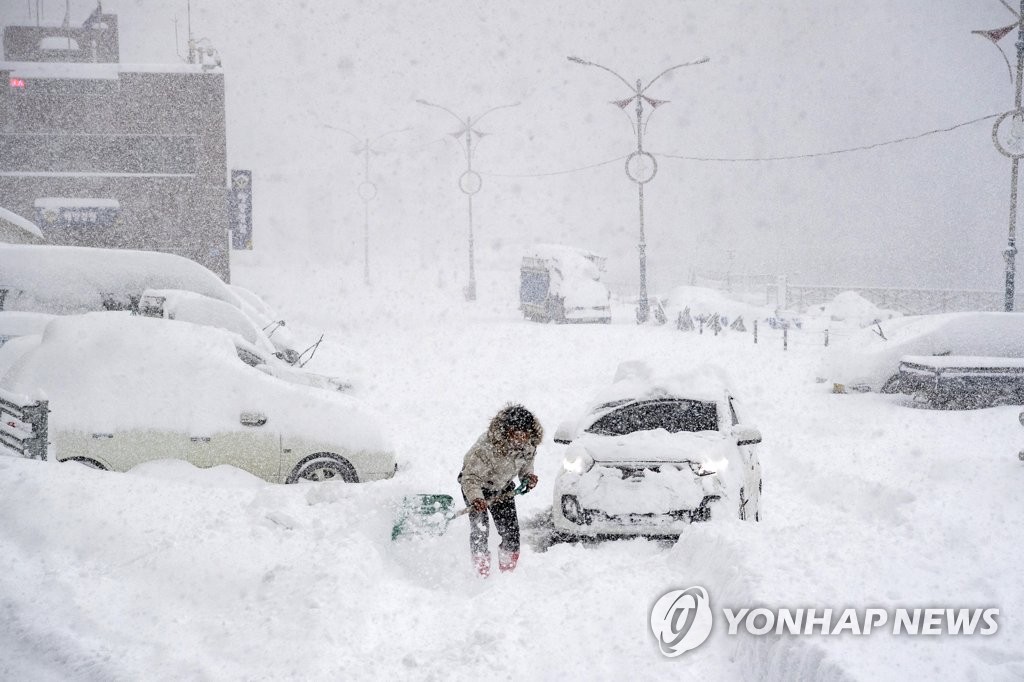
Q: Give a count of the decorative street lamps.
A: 4